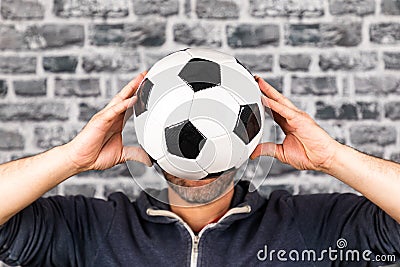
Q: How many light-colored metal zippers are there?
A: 1